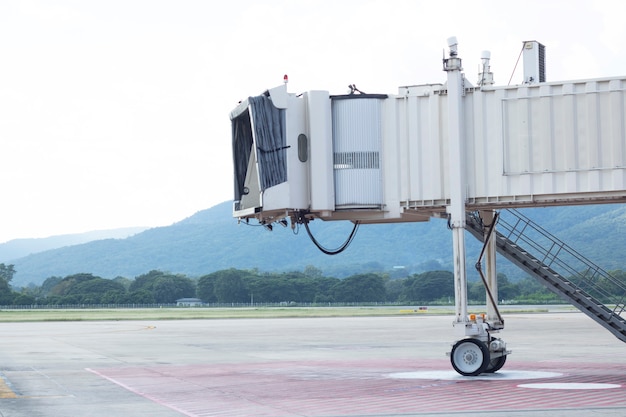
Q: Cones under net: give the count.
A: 0